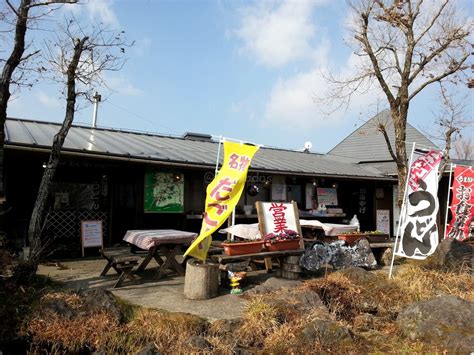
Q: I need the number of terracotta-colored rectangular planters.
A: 3